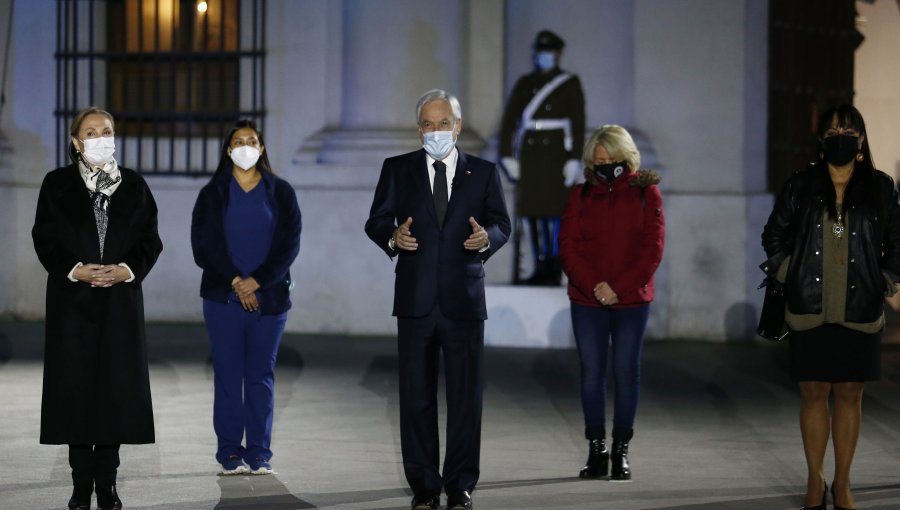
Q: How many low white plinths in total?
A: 1